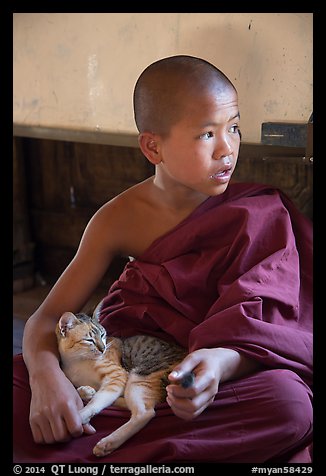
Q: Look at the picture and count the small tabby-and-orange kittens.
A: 1